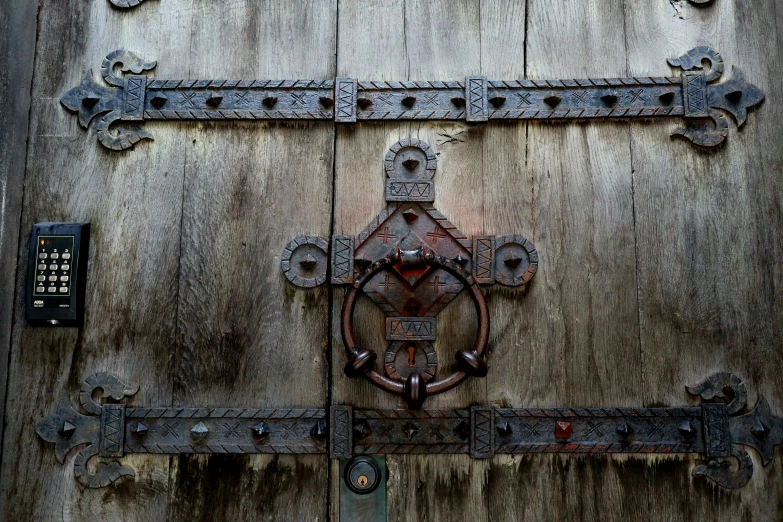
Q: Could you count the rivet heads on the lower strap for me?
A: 13